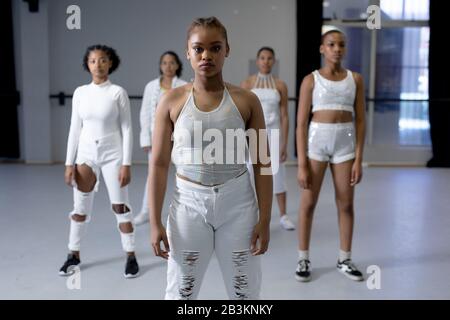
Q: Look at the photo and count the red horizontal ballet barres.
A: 0